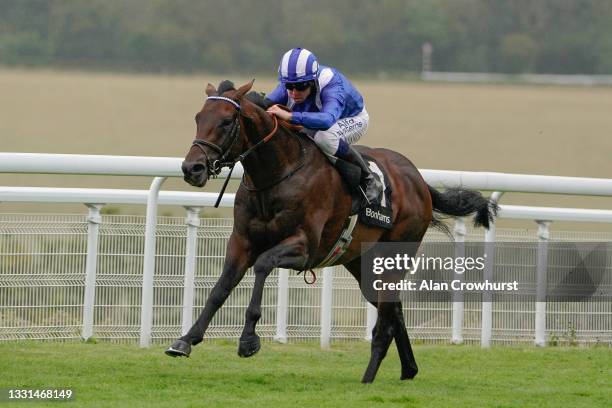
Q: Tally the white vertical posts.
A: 9